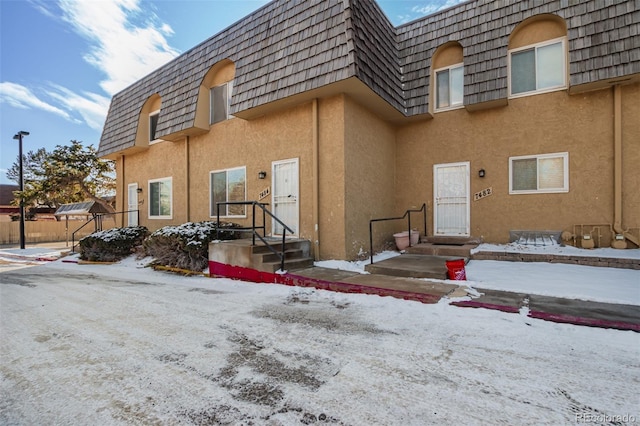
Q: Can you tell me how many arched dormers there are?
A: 4